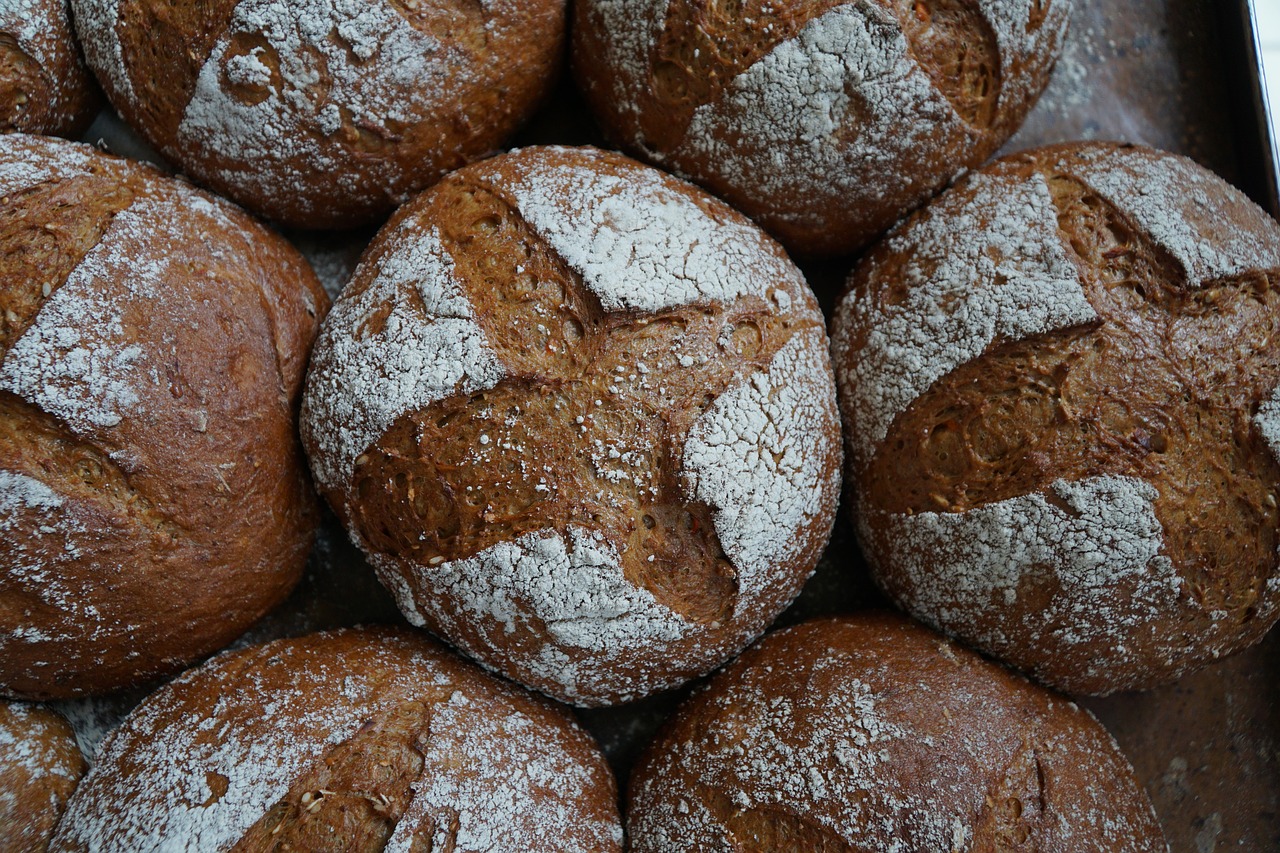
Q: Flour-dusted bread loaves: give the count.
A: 9